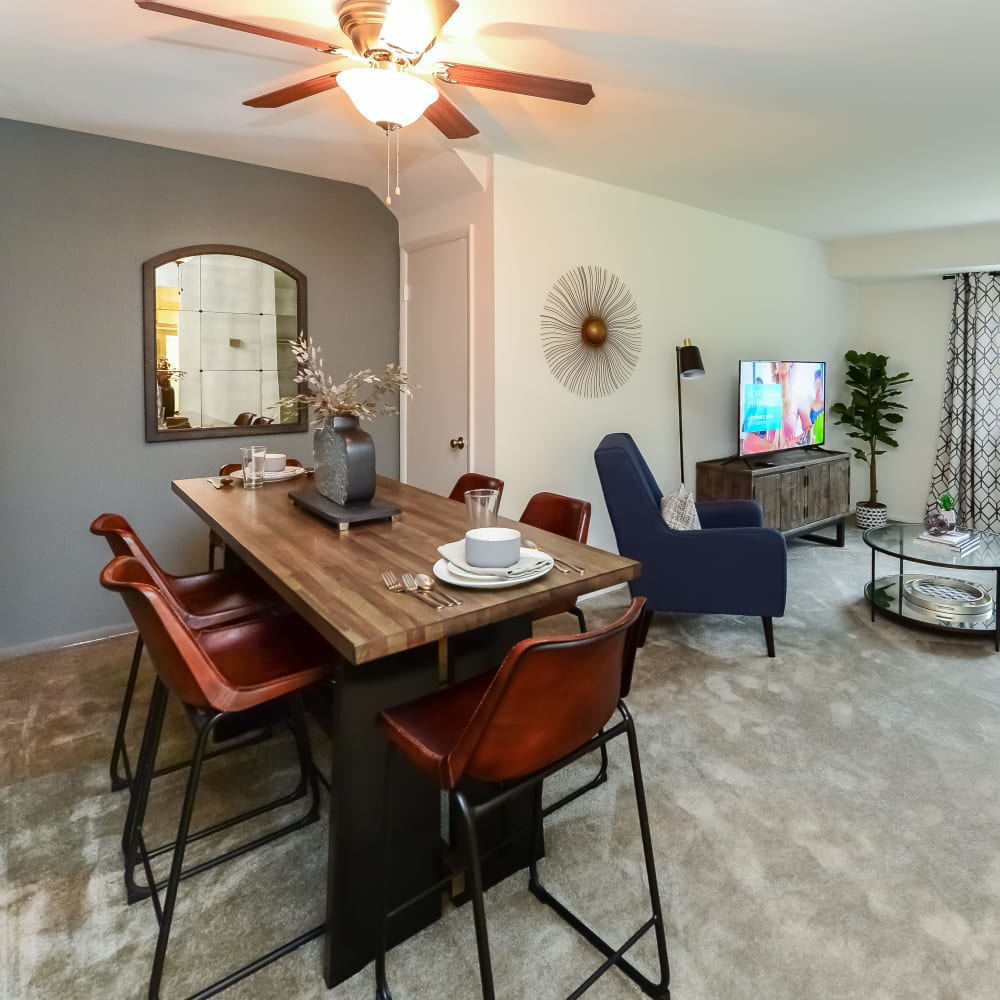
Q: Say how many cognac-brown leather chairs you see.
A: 6